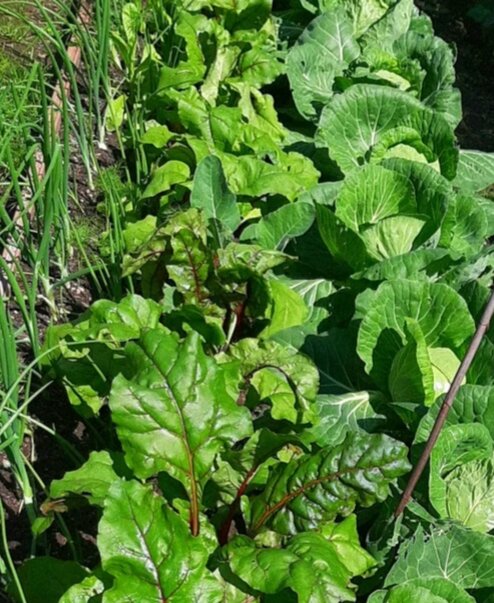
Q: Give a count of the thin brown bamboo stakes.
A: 1